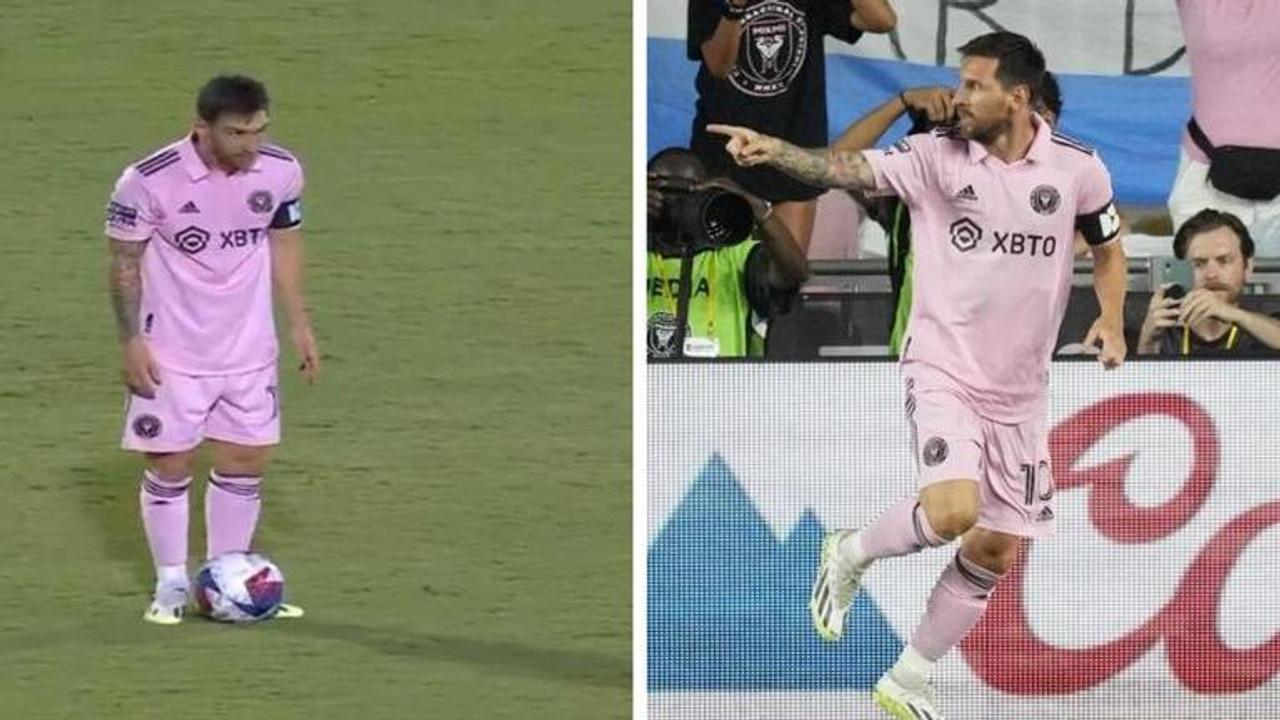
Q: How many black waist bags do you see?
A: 1